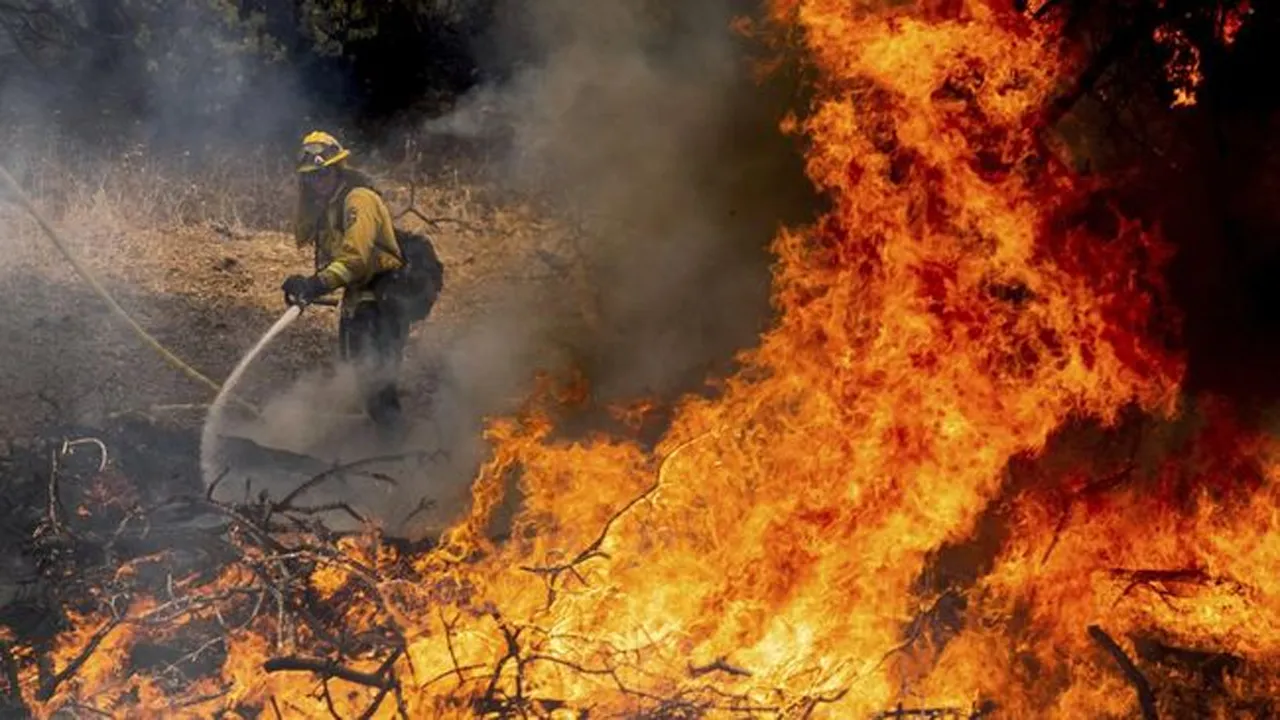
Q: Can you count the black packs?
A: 1